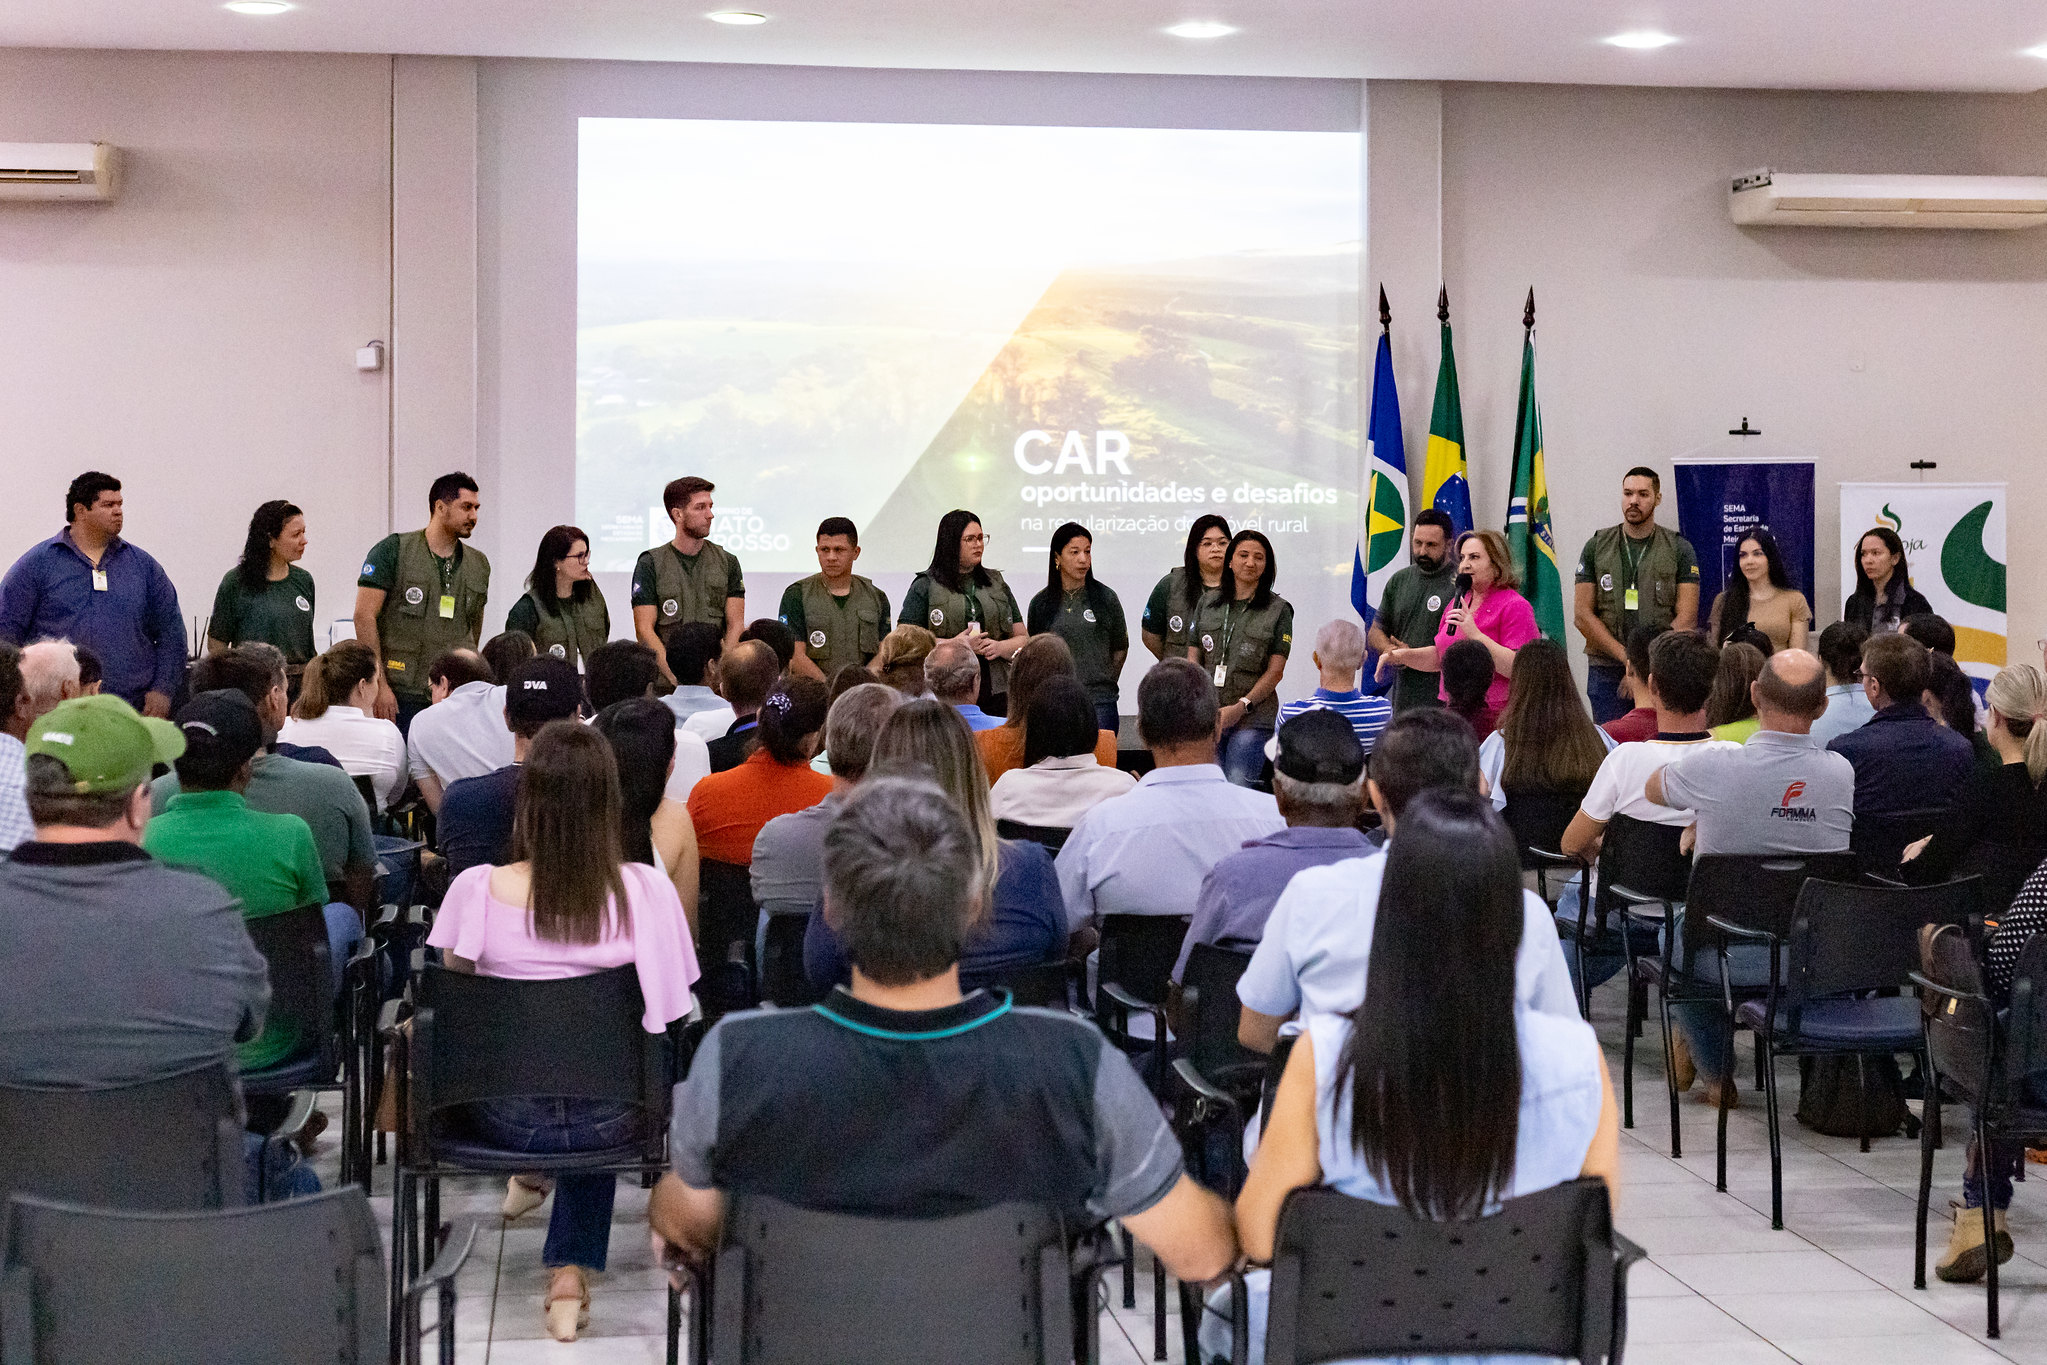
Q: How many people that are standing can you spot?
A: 15